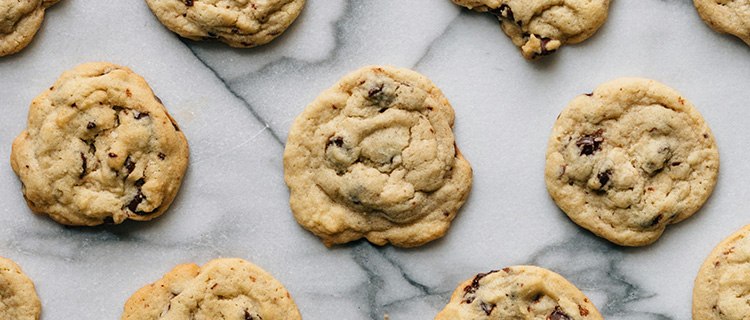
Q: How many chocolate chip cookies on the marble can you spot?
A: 11